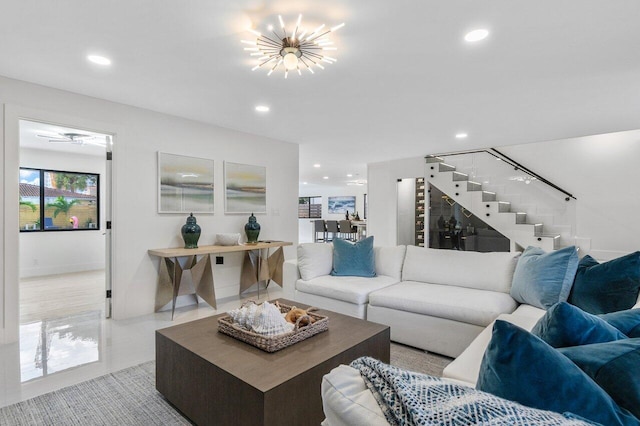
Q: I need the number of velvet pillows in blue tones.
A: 7